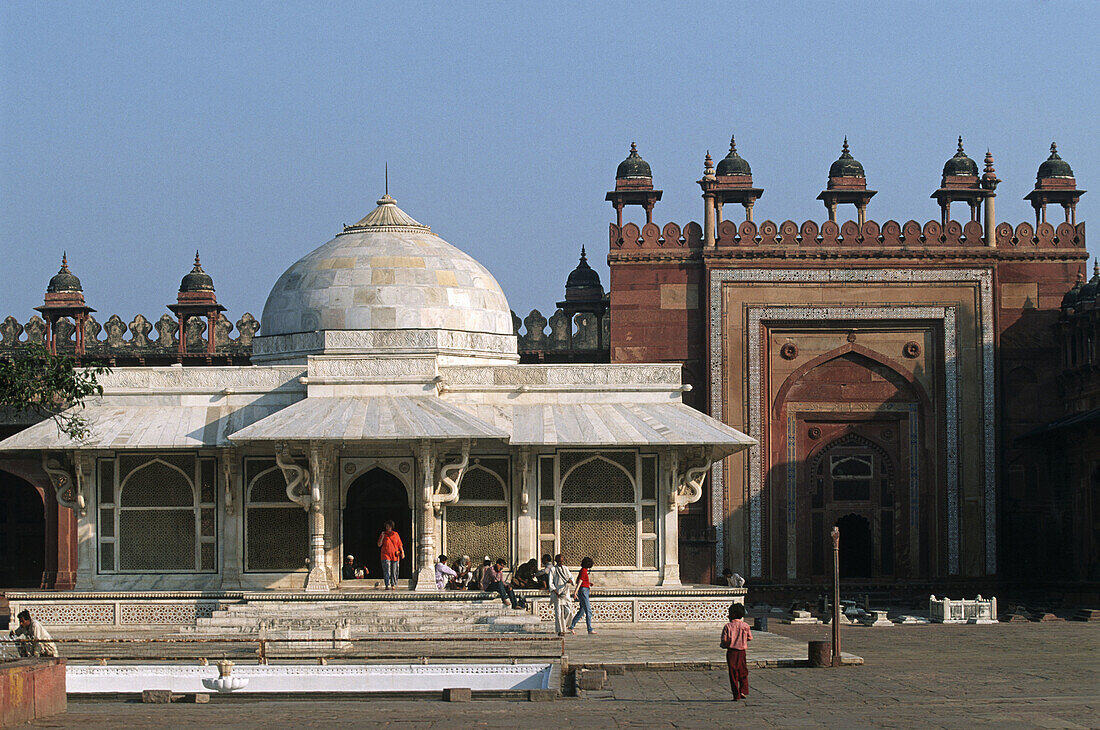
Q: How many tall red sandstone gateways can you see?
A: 1